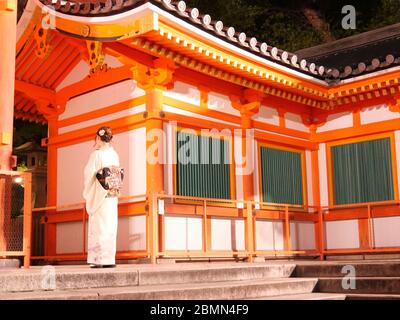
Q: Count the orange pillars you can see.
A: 5